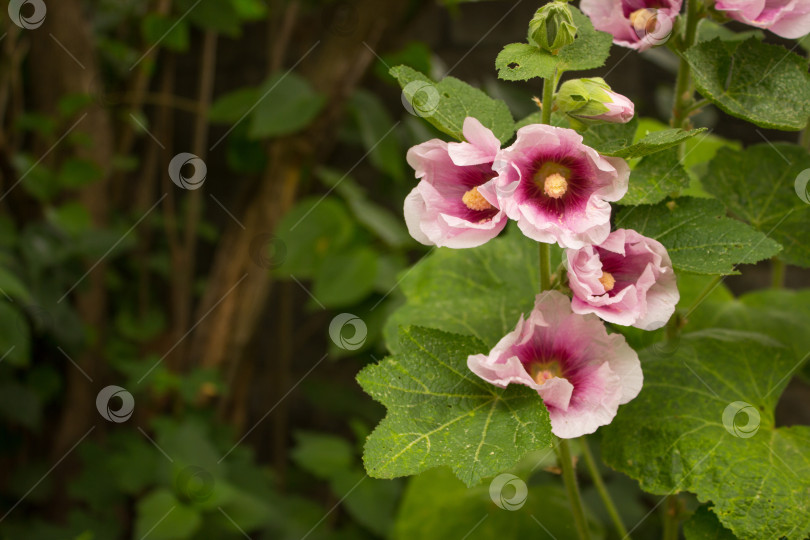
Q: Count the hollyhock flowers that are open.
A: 6